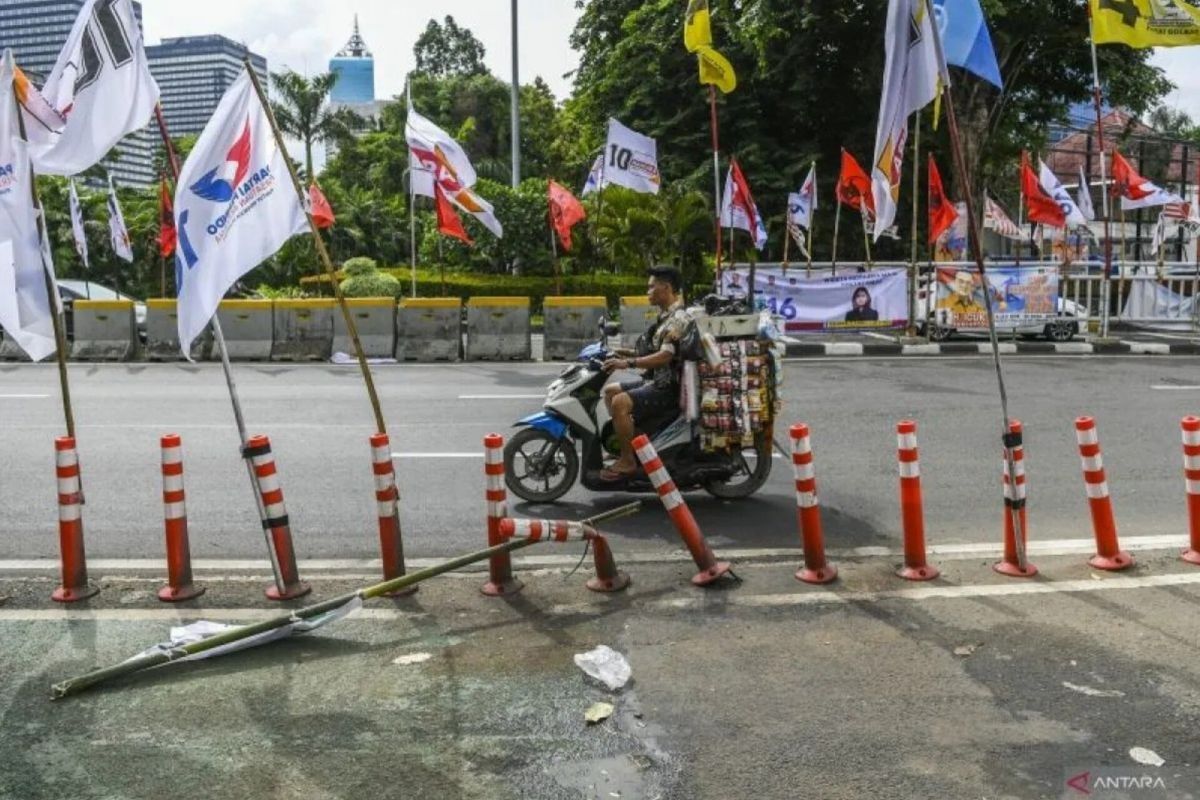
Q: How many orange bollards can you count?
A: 12